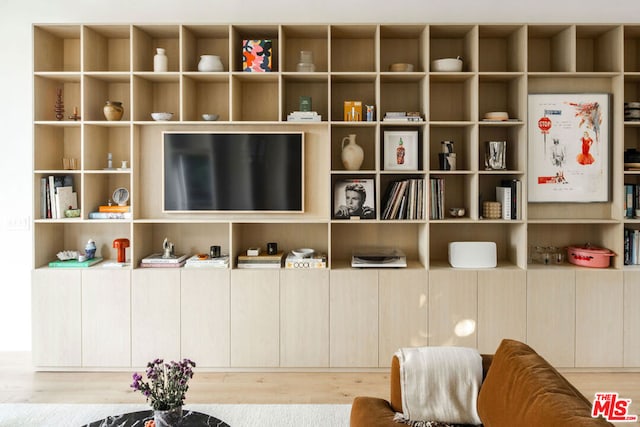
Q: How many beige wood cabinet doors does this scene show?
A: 13